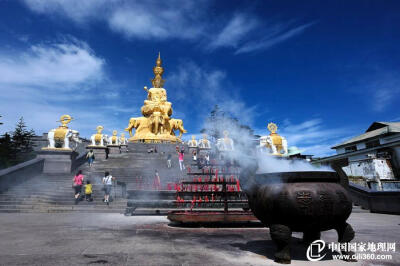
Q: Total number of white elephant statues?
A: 8